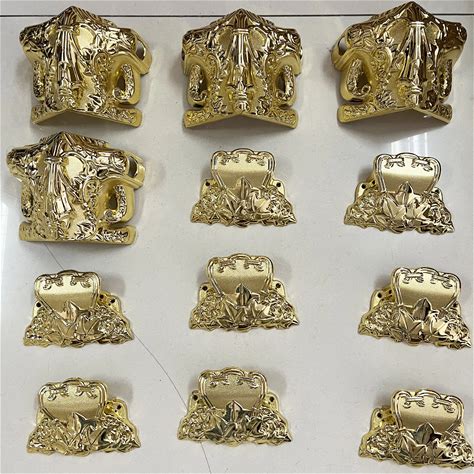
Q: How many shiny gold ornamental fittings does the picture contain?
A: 12